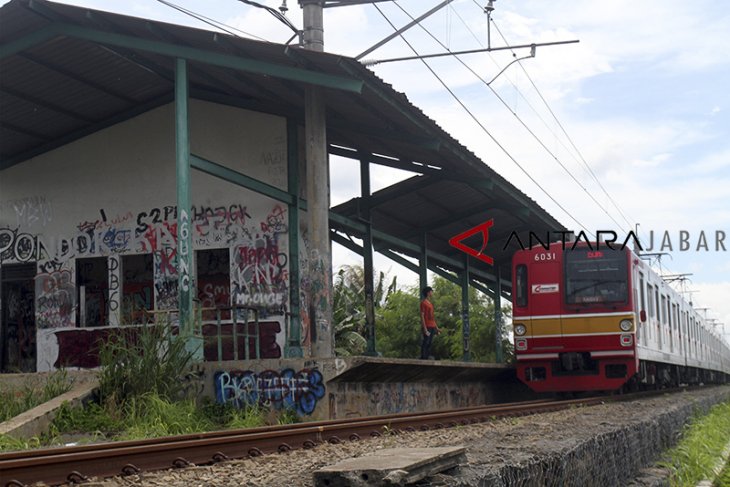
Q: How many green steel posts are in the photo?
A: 6